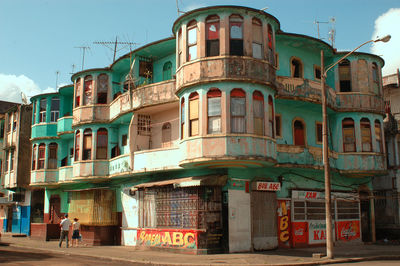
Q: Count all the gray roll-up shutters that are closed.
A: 1